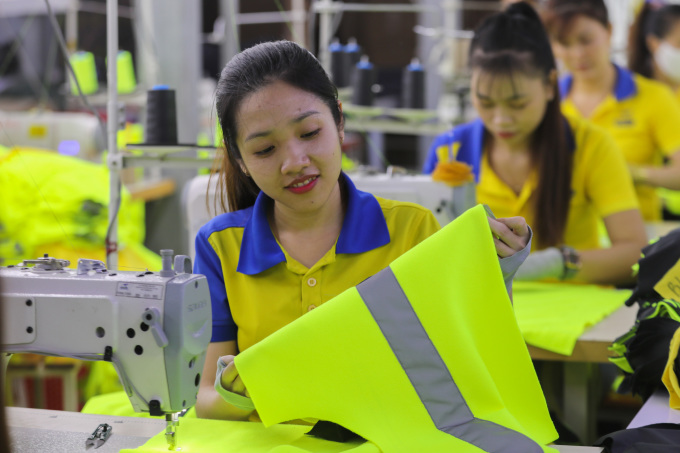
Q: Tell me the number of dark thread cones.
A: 5